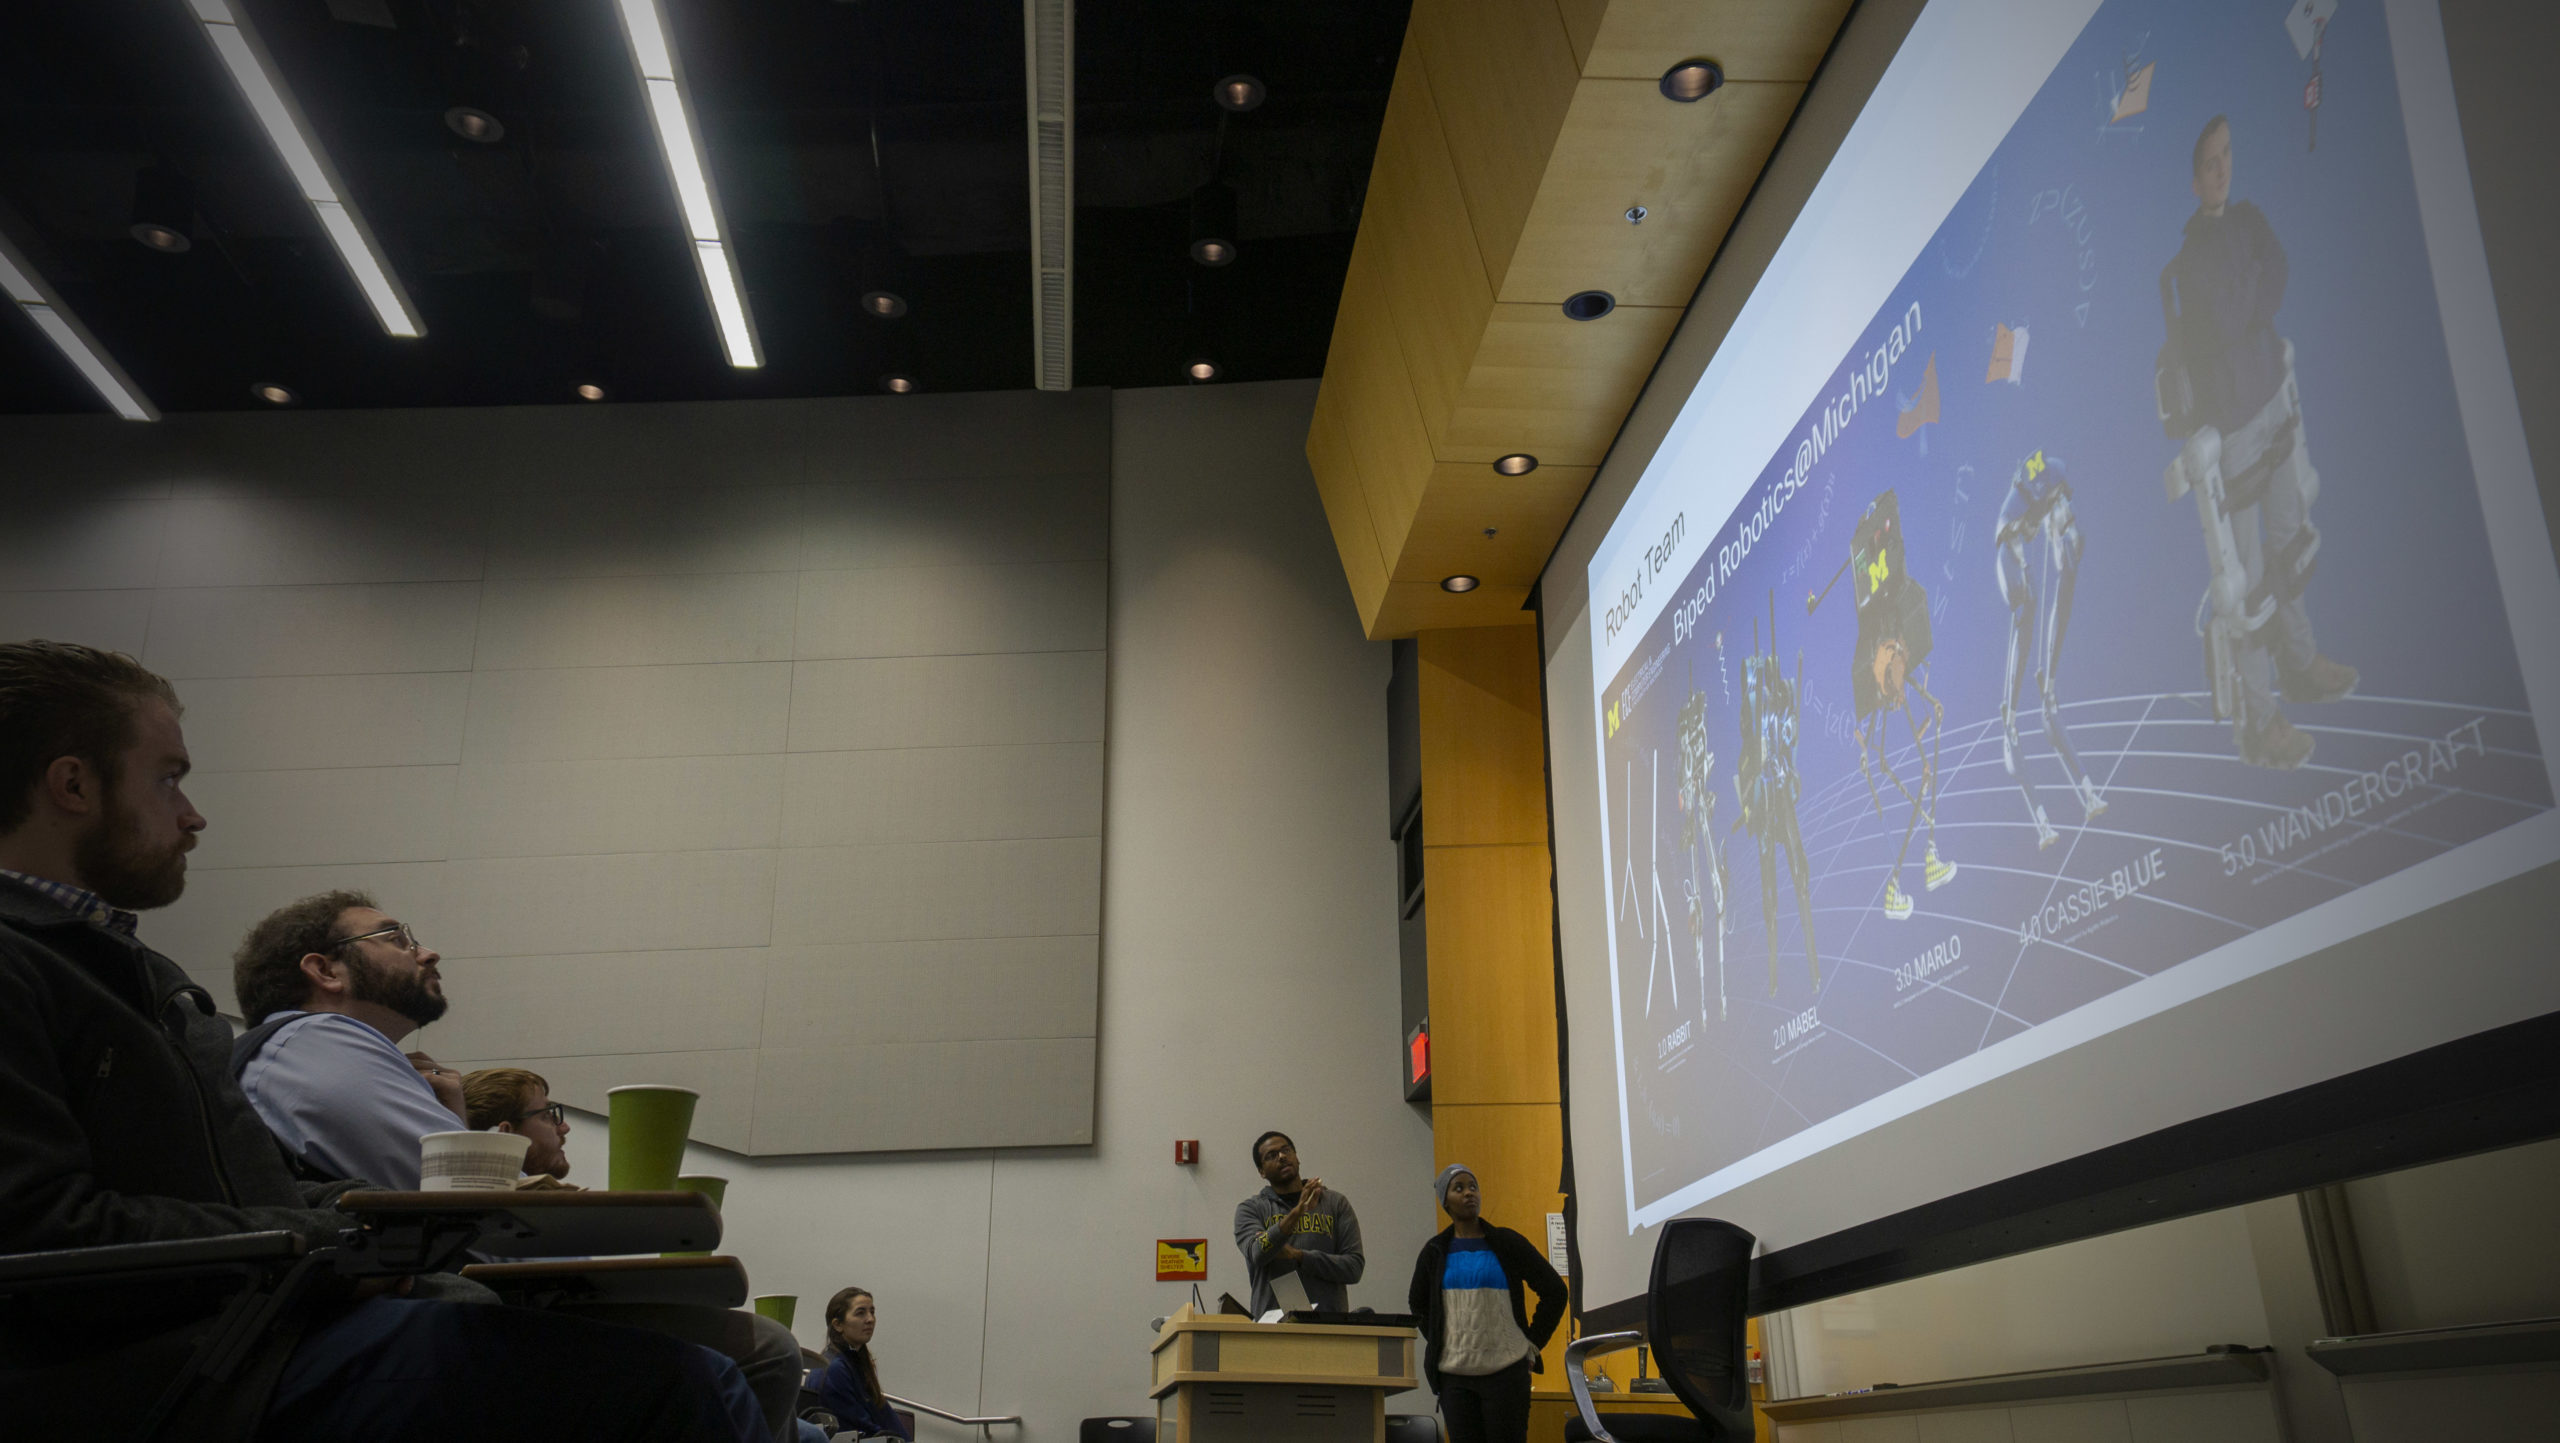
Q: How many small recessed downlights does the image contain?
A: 13